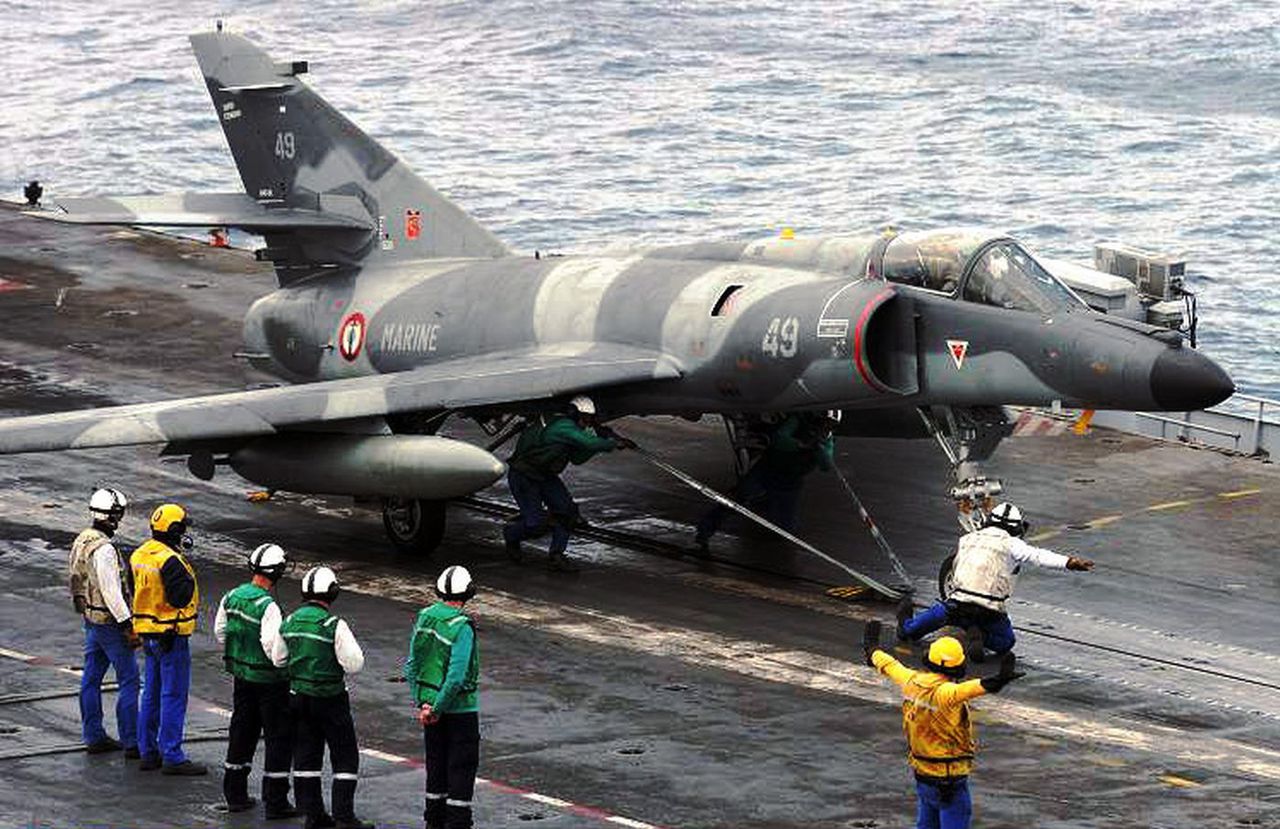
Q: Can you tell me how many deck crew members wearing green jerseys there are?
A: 5